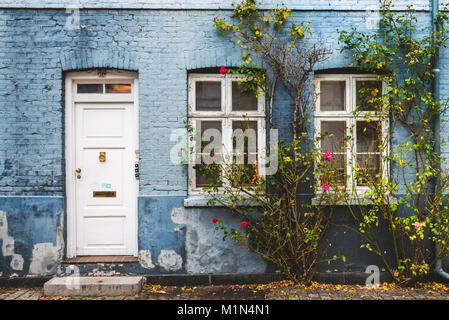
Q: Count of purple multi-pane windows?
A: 0